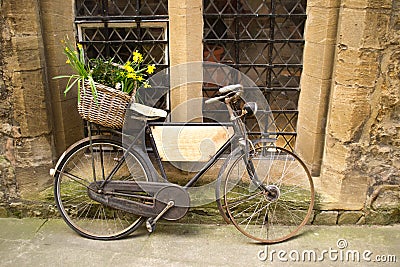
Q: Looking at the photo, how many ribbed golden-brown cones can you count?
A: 0